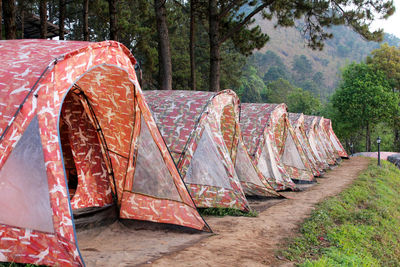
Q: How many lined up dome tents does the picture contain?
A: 7